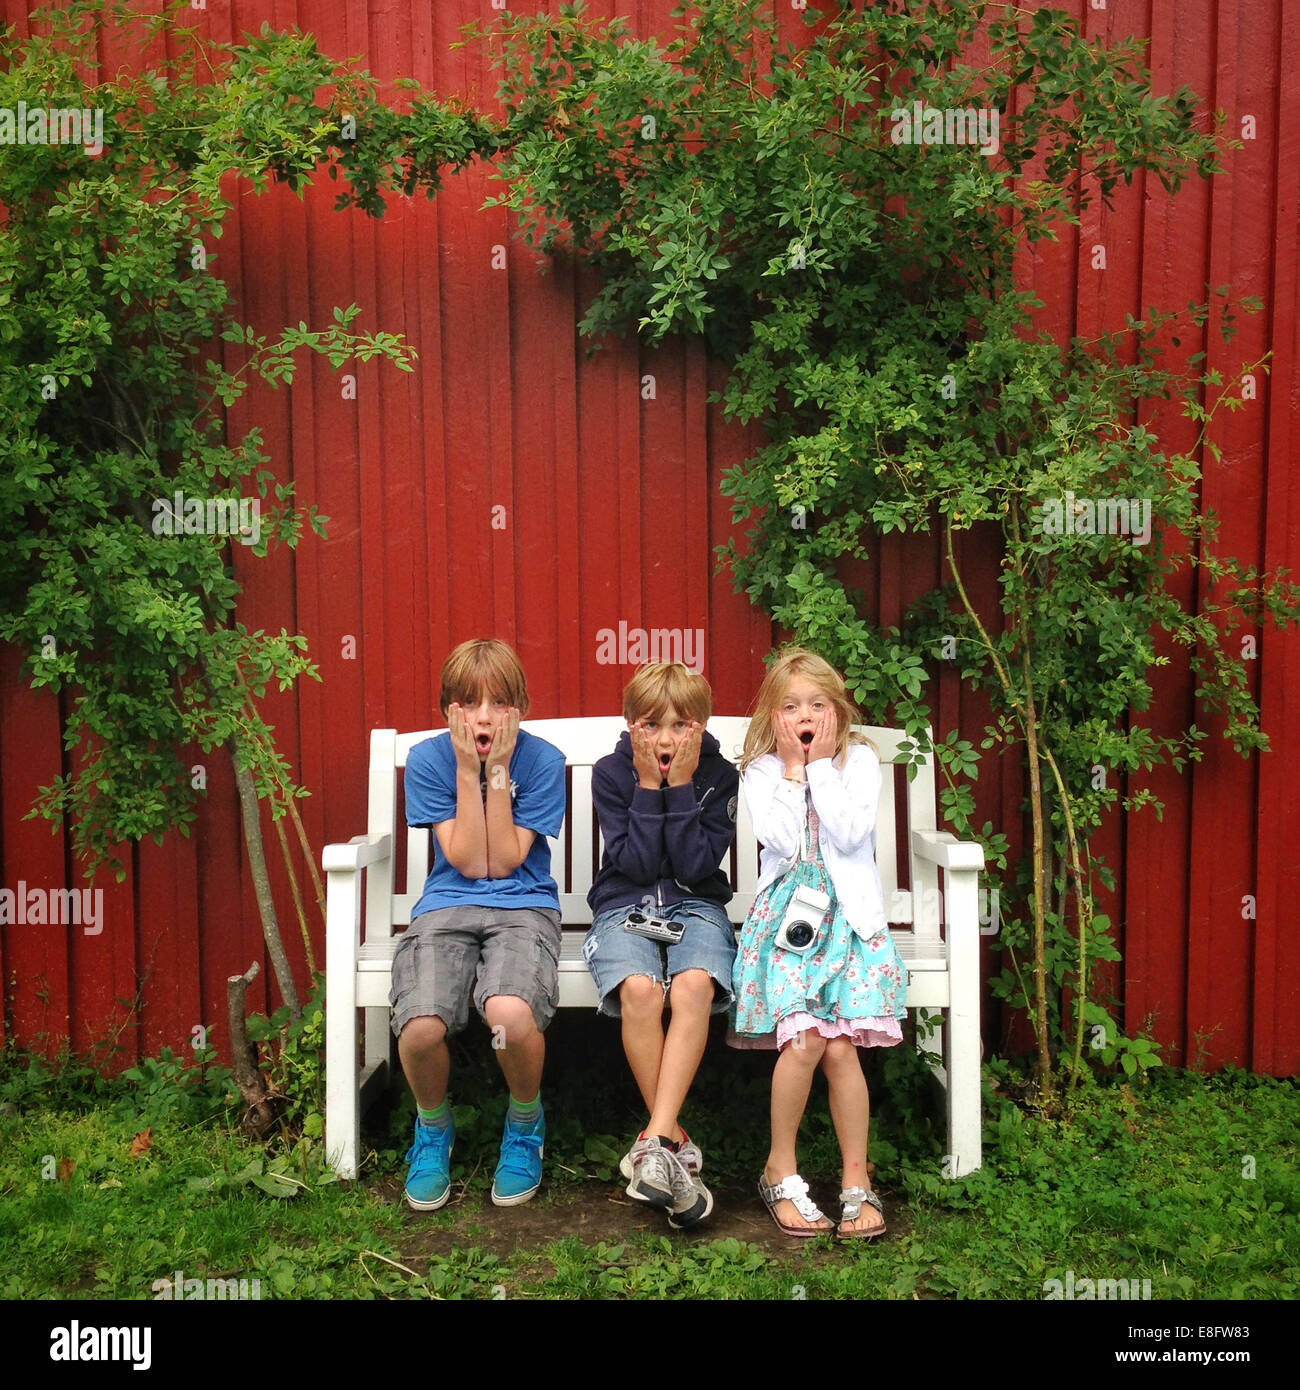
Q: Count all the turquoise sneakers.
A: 2